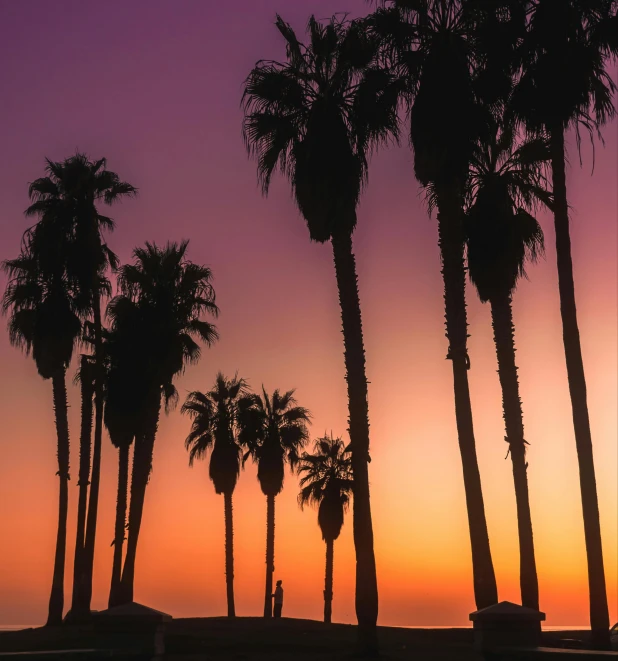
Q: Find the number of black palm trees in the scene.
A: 12